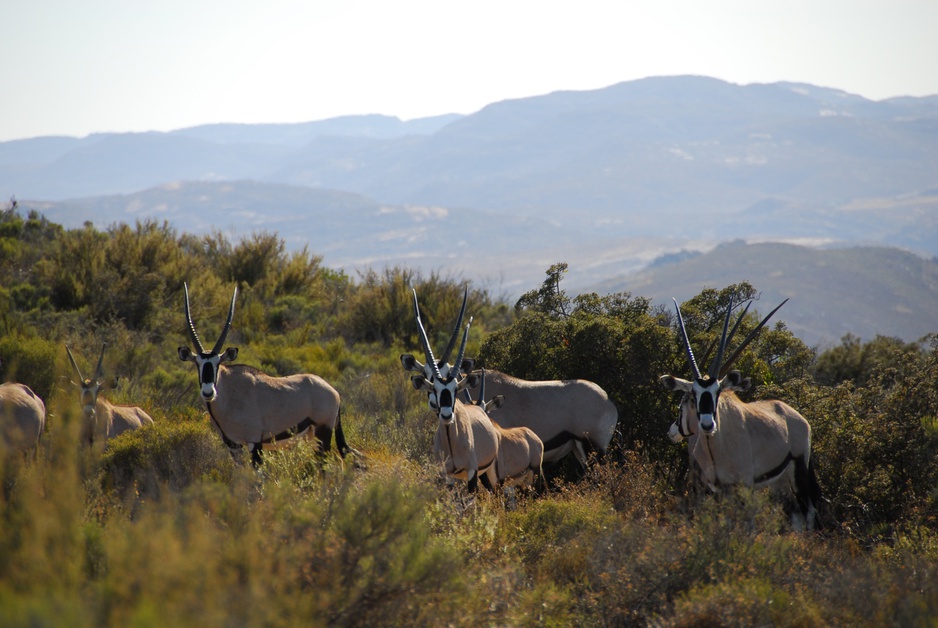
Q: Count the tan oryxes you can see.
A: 8